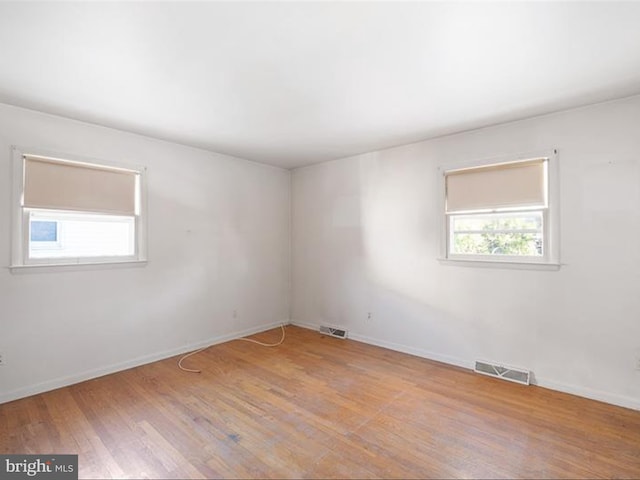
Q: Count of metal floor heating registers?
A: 2